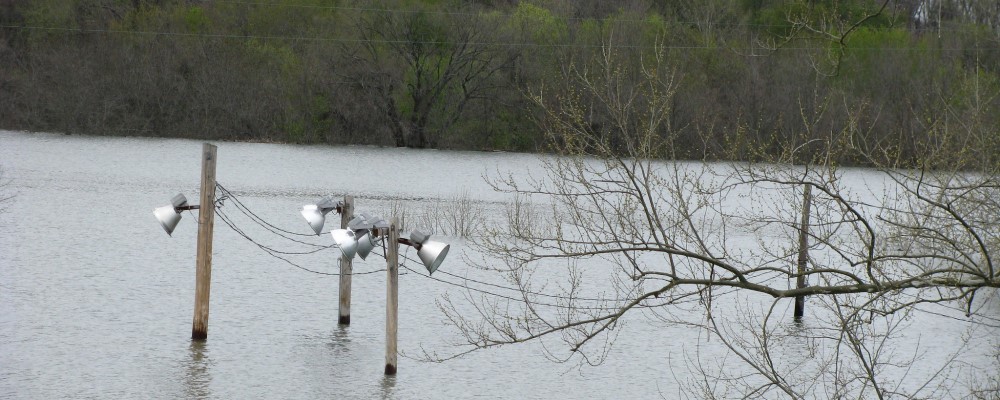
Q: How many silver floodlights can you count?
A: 5